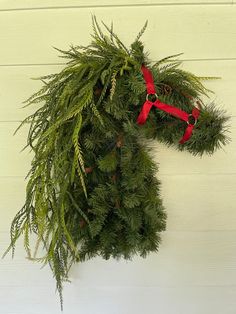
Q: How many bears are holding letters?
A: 0